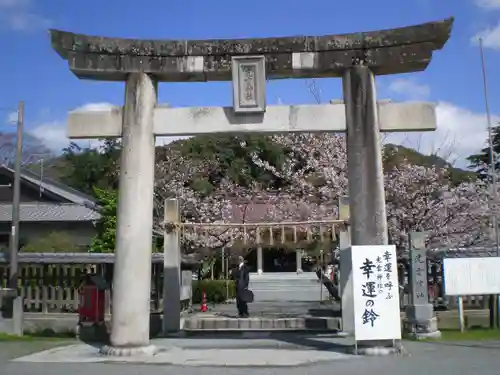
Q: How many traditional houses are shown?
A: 1